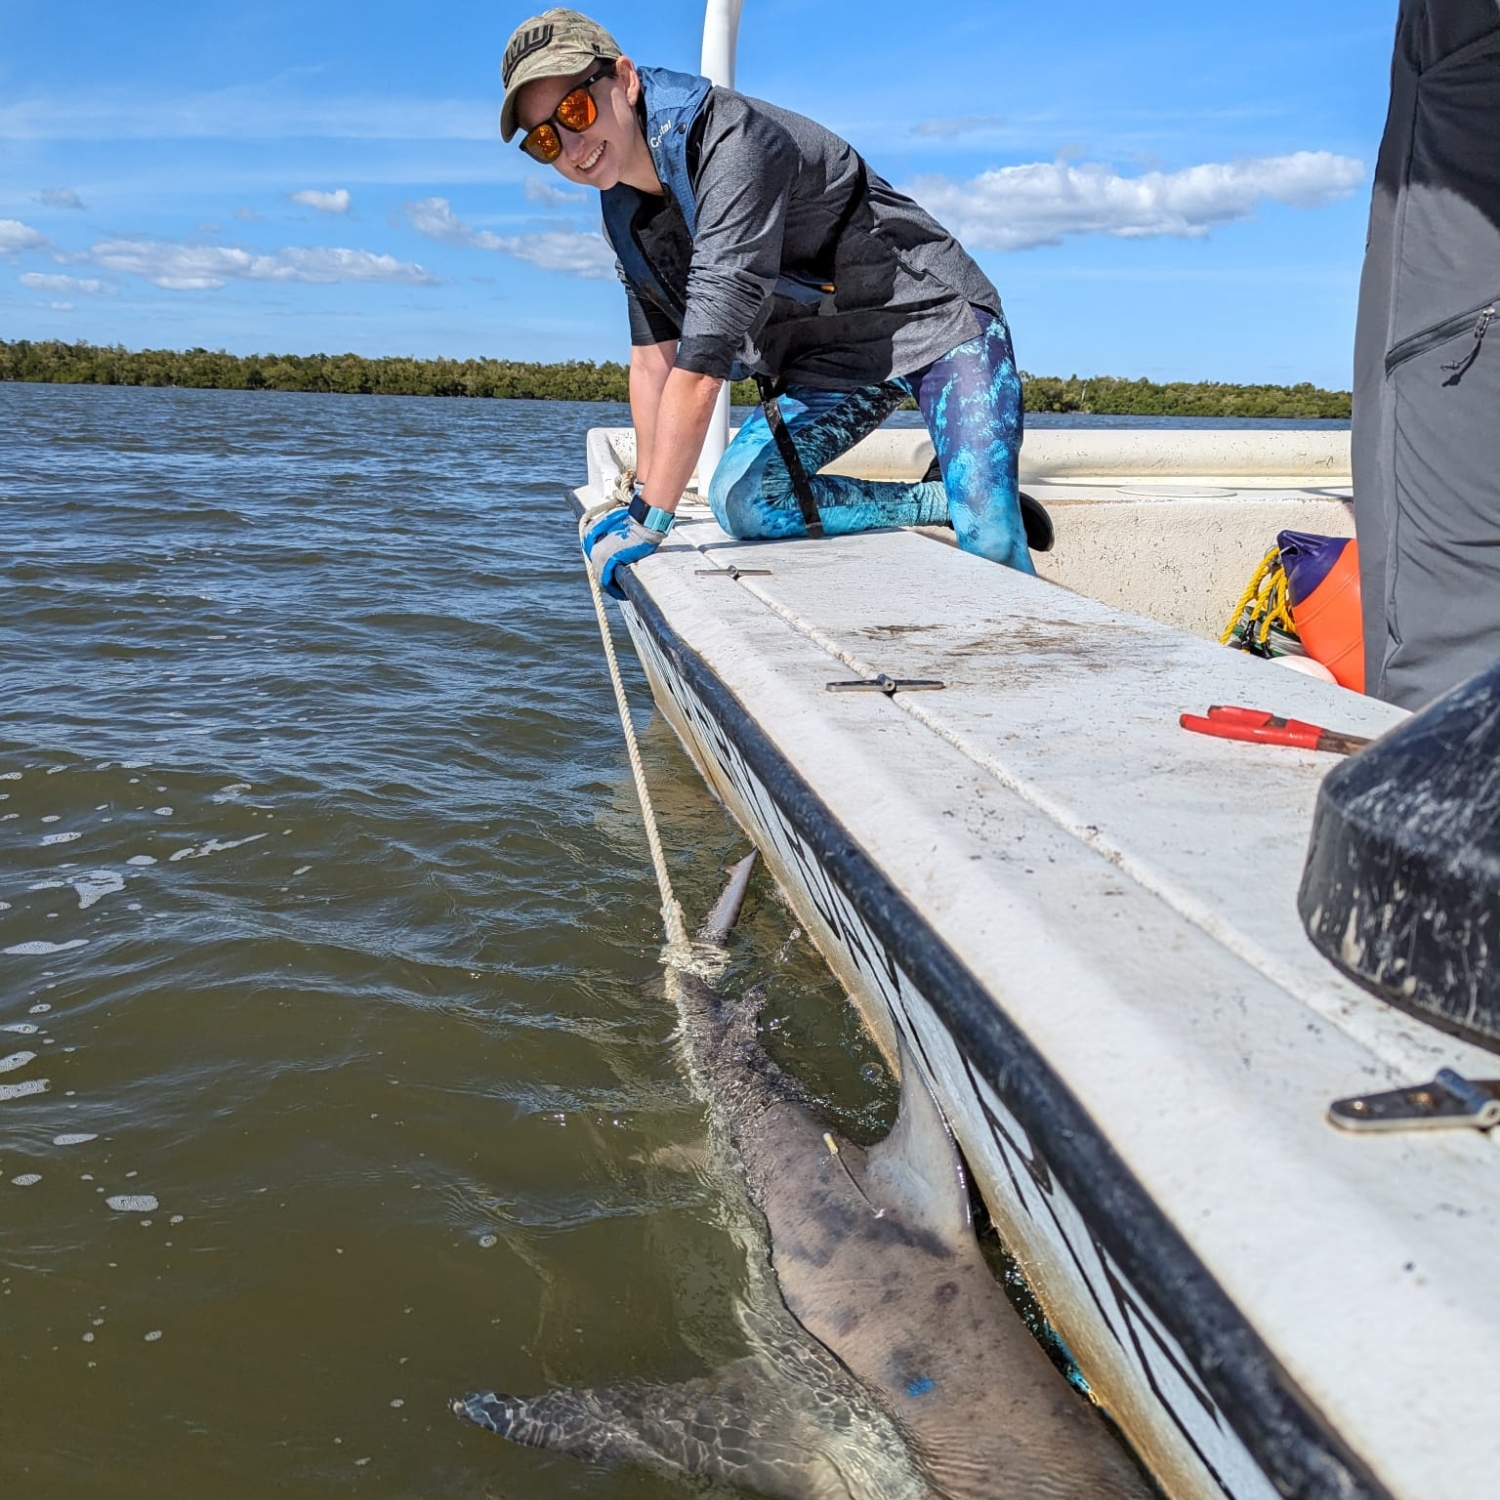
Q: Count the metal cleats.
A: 3